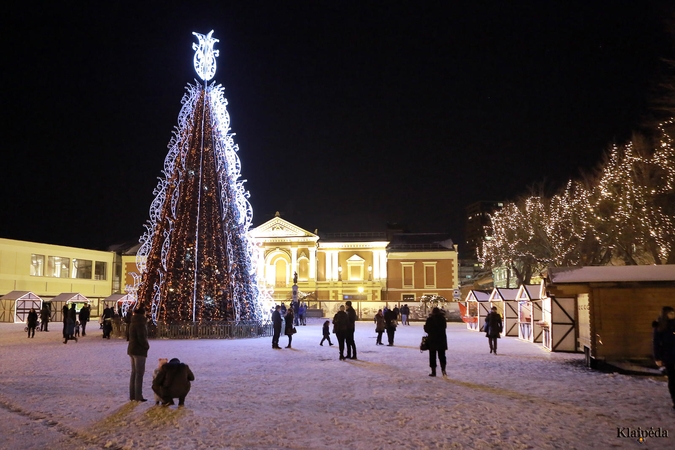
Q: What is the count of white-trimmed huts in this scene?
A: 7